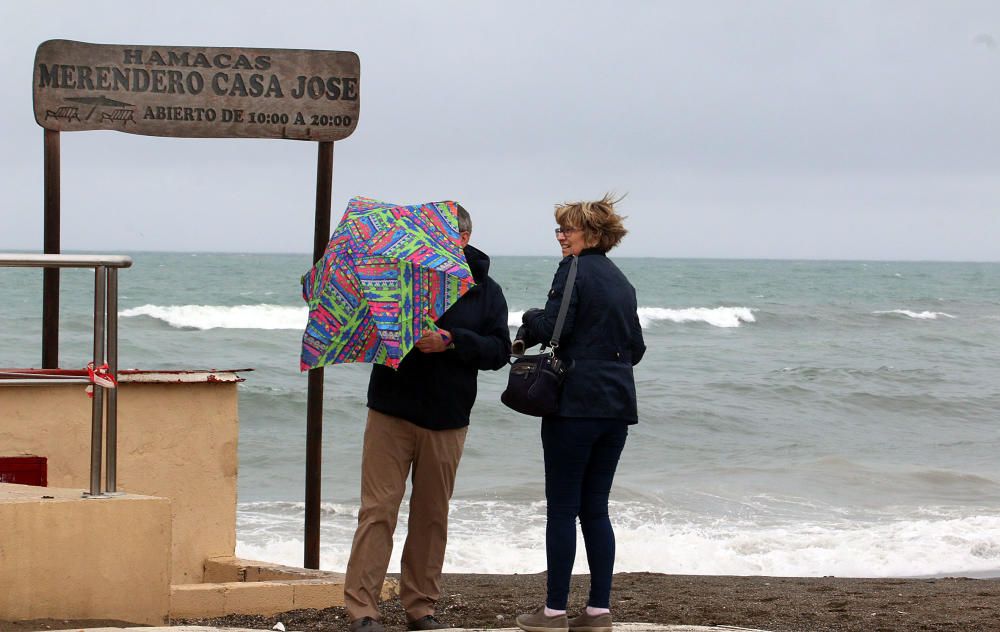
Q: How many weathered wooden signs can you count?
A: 1